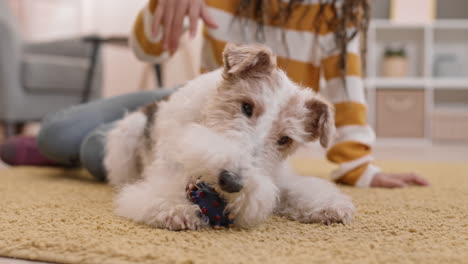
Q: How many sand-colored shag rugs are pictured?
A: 1